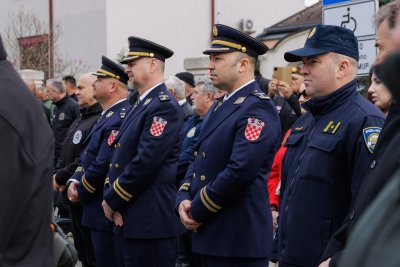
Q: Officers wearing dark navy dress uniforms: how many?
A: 3